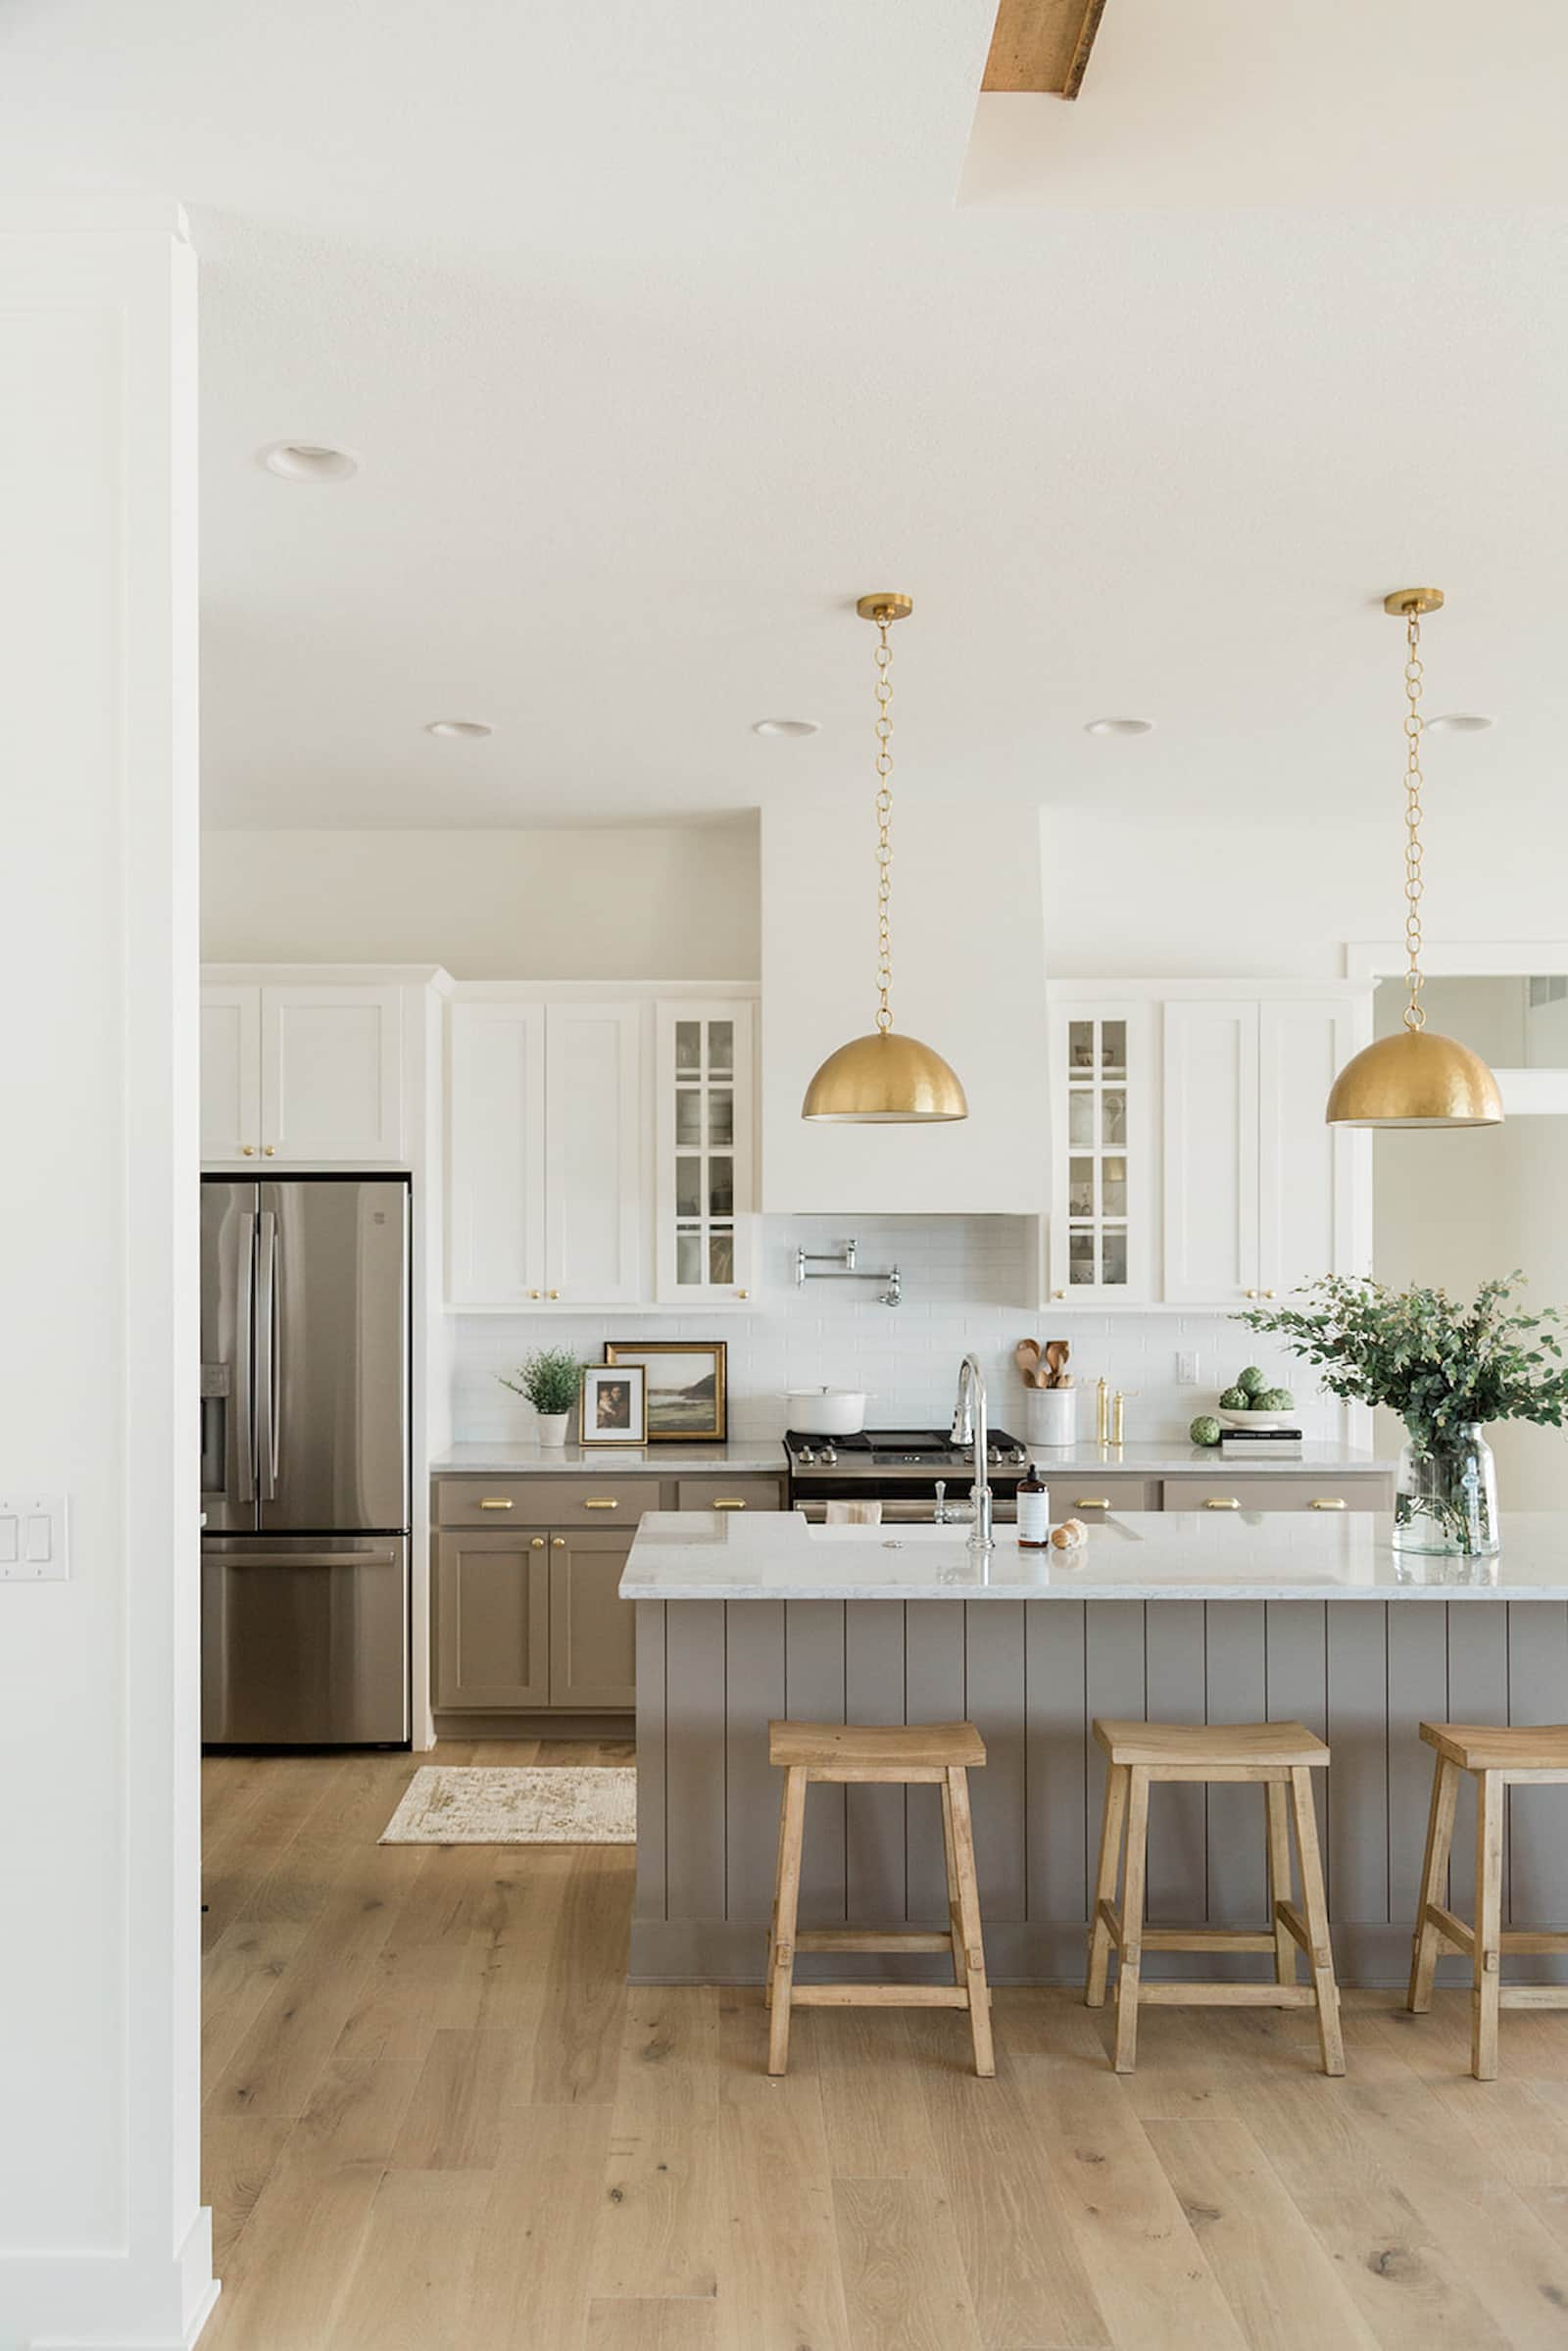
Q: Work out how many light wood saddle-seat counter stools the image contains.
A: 3